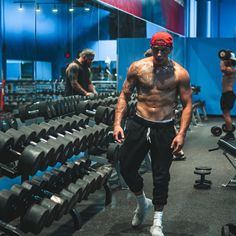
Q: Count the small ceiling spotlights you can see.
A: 5